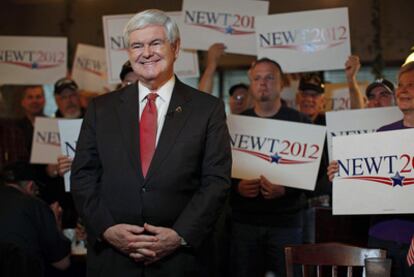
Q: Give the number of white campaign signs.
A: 11